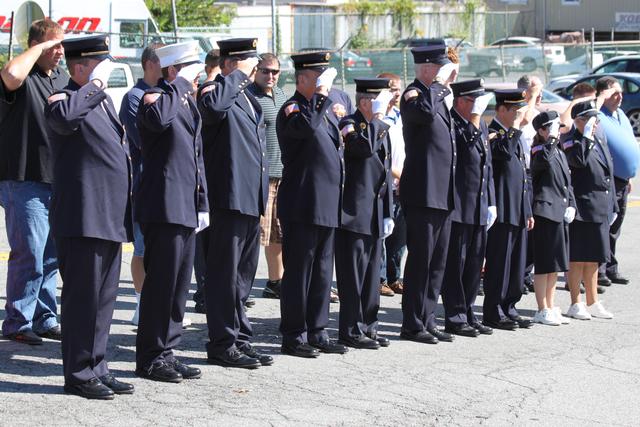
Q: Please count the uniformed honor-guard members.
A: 10